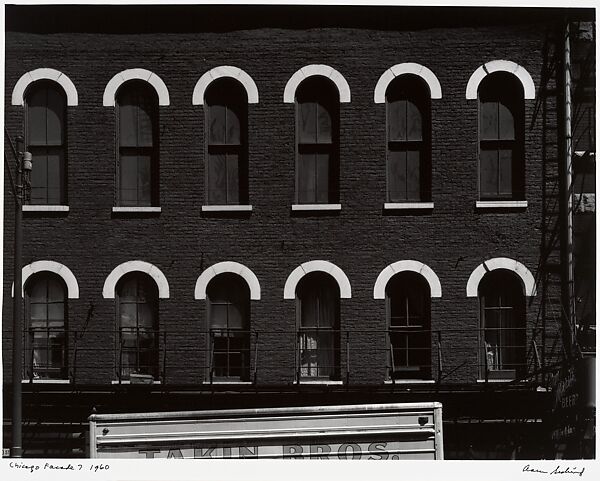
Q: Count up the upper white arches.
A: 6